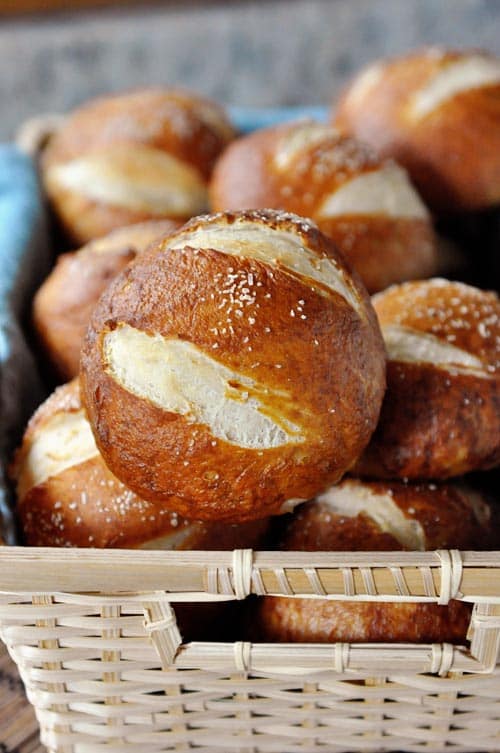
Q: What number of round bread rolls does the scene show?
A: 8